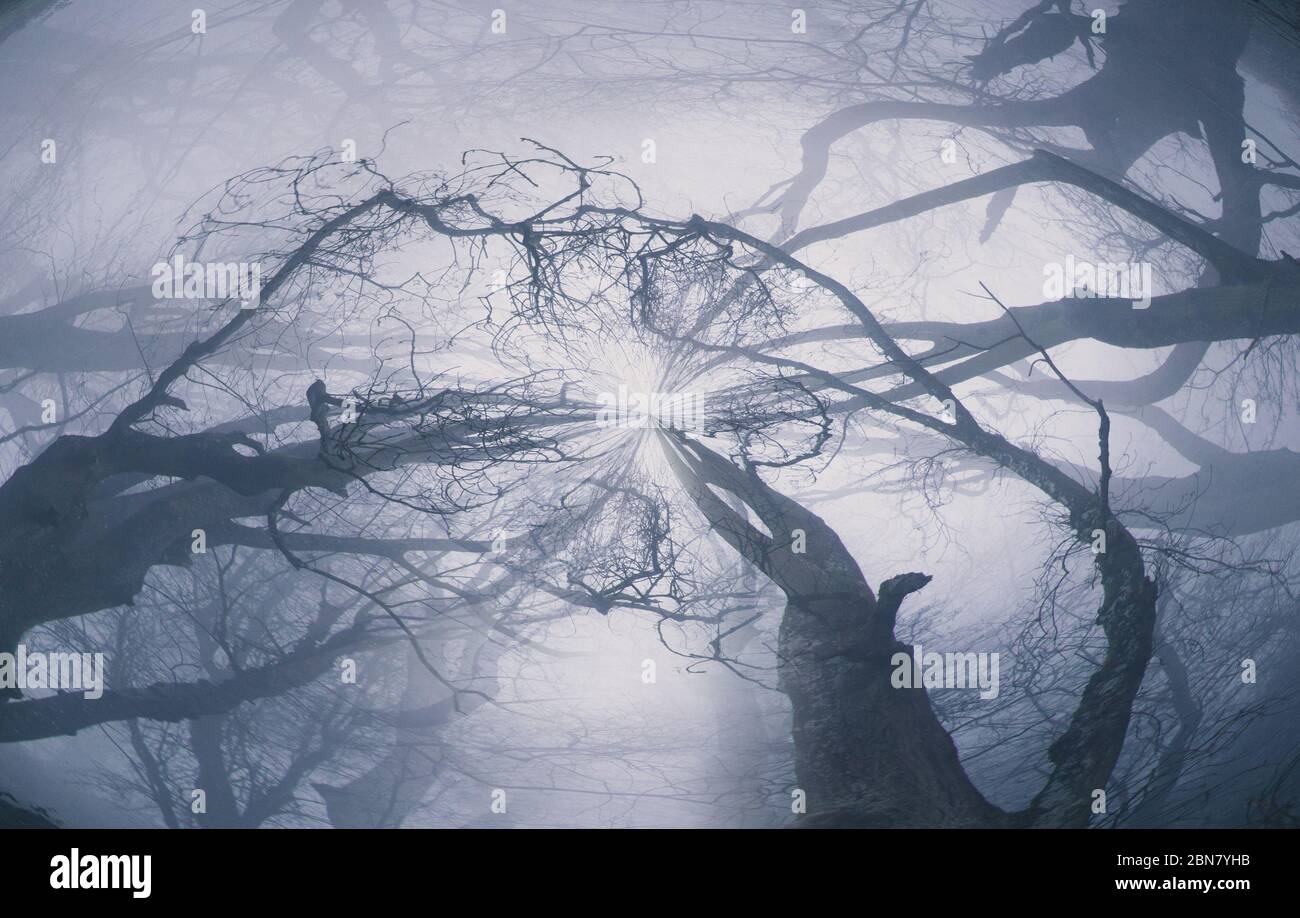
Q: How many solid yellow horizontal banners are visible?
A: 0